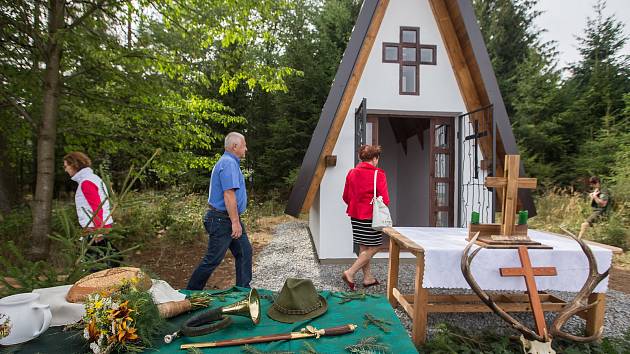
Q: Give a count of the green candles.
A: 2